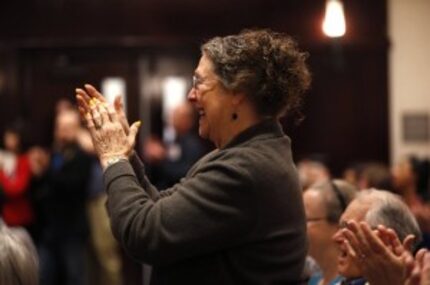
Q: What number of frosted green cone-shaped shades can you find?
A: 0